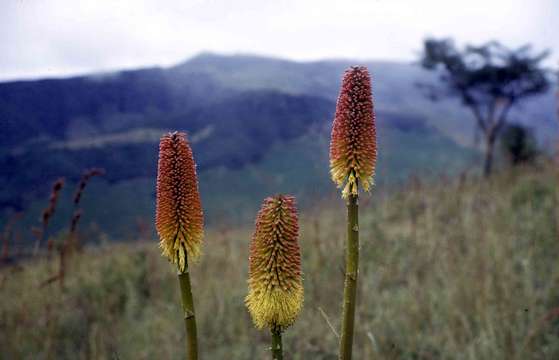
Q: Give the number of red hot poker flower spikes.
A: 3